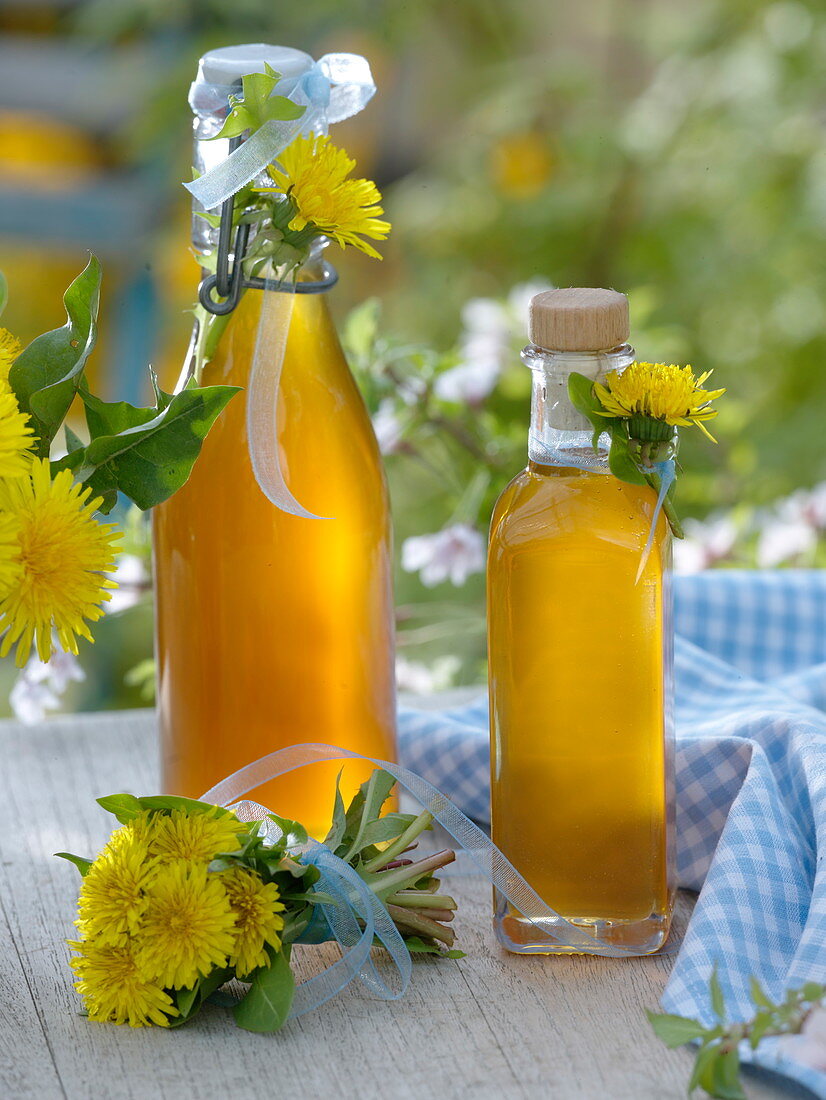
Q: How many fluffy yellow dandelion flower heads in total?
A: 11